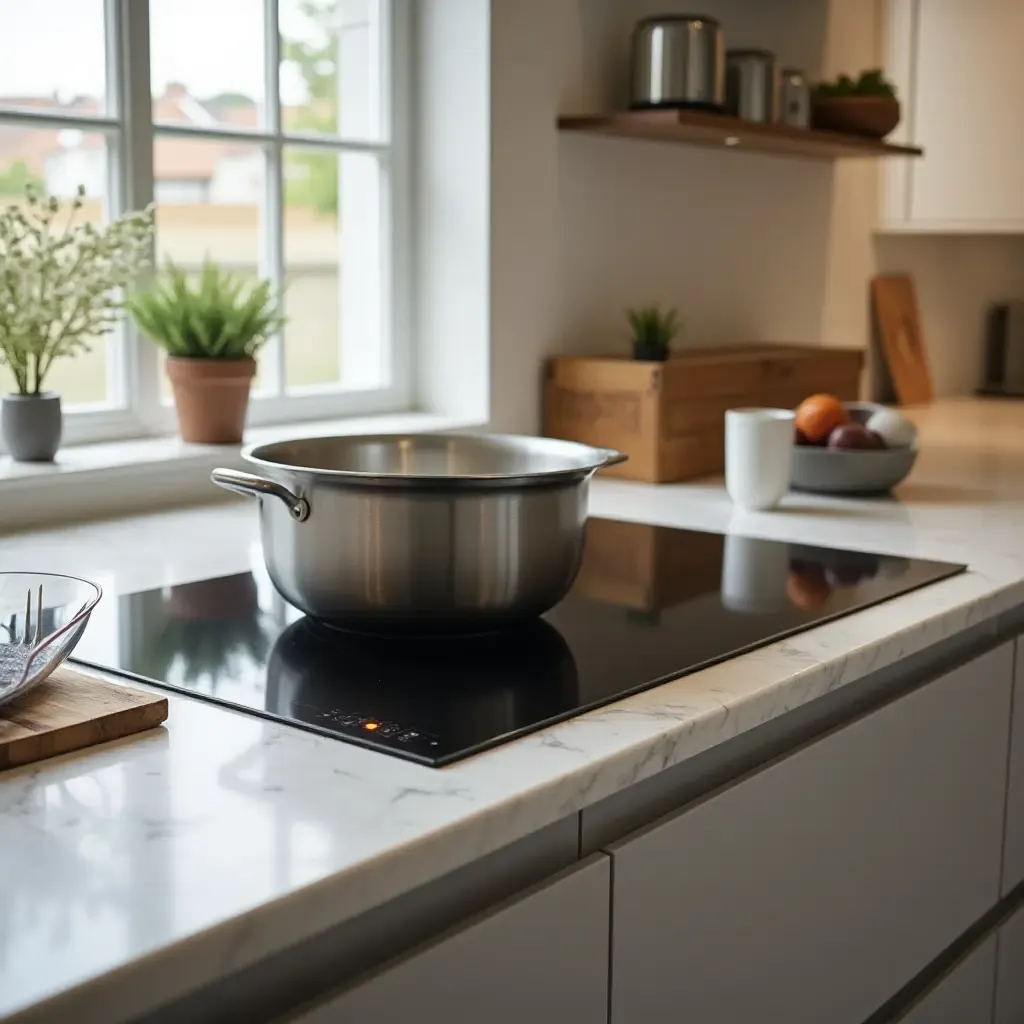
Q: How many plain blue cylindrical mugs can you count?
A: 0